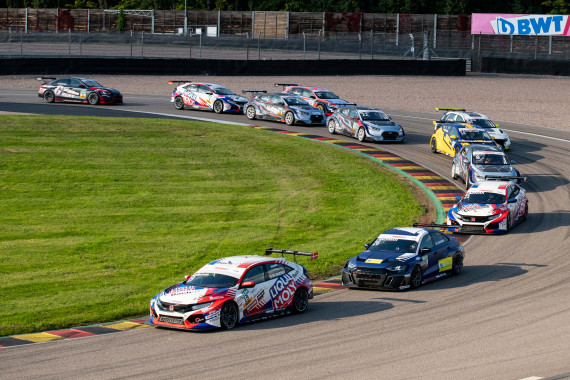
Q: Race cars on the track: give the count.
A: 11